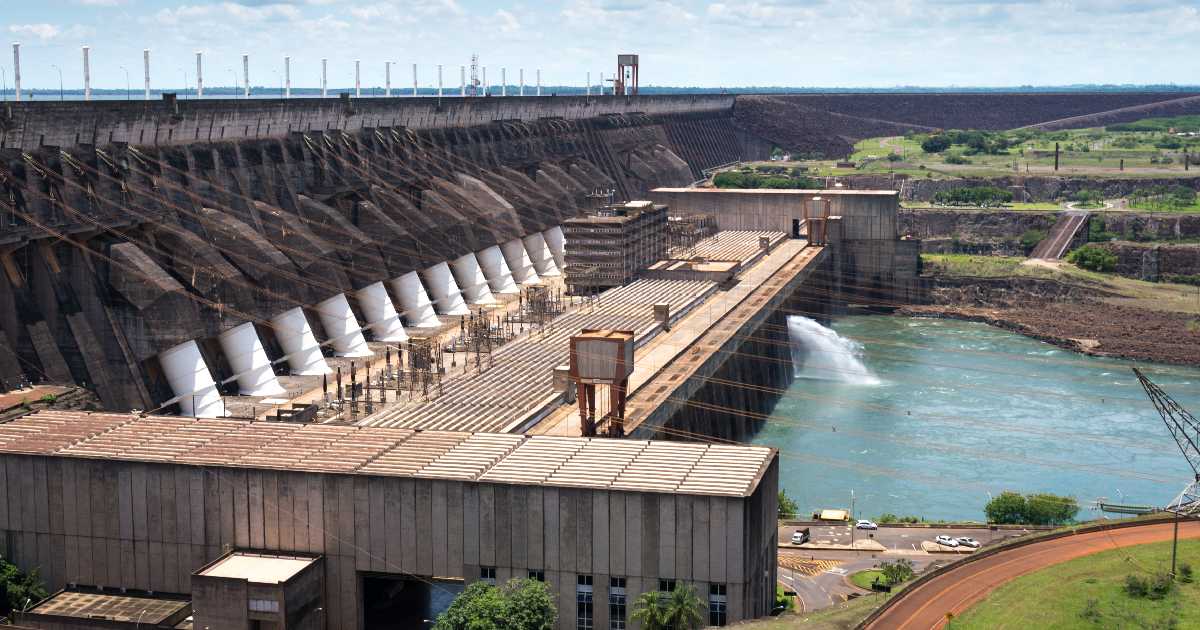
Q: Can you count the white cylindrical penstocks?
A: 12